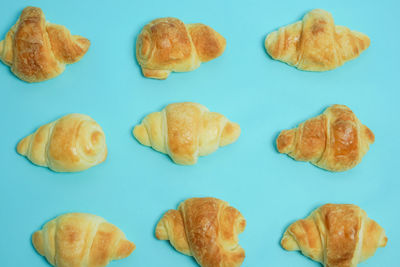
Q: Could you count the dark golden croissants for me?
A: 5